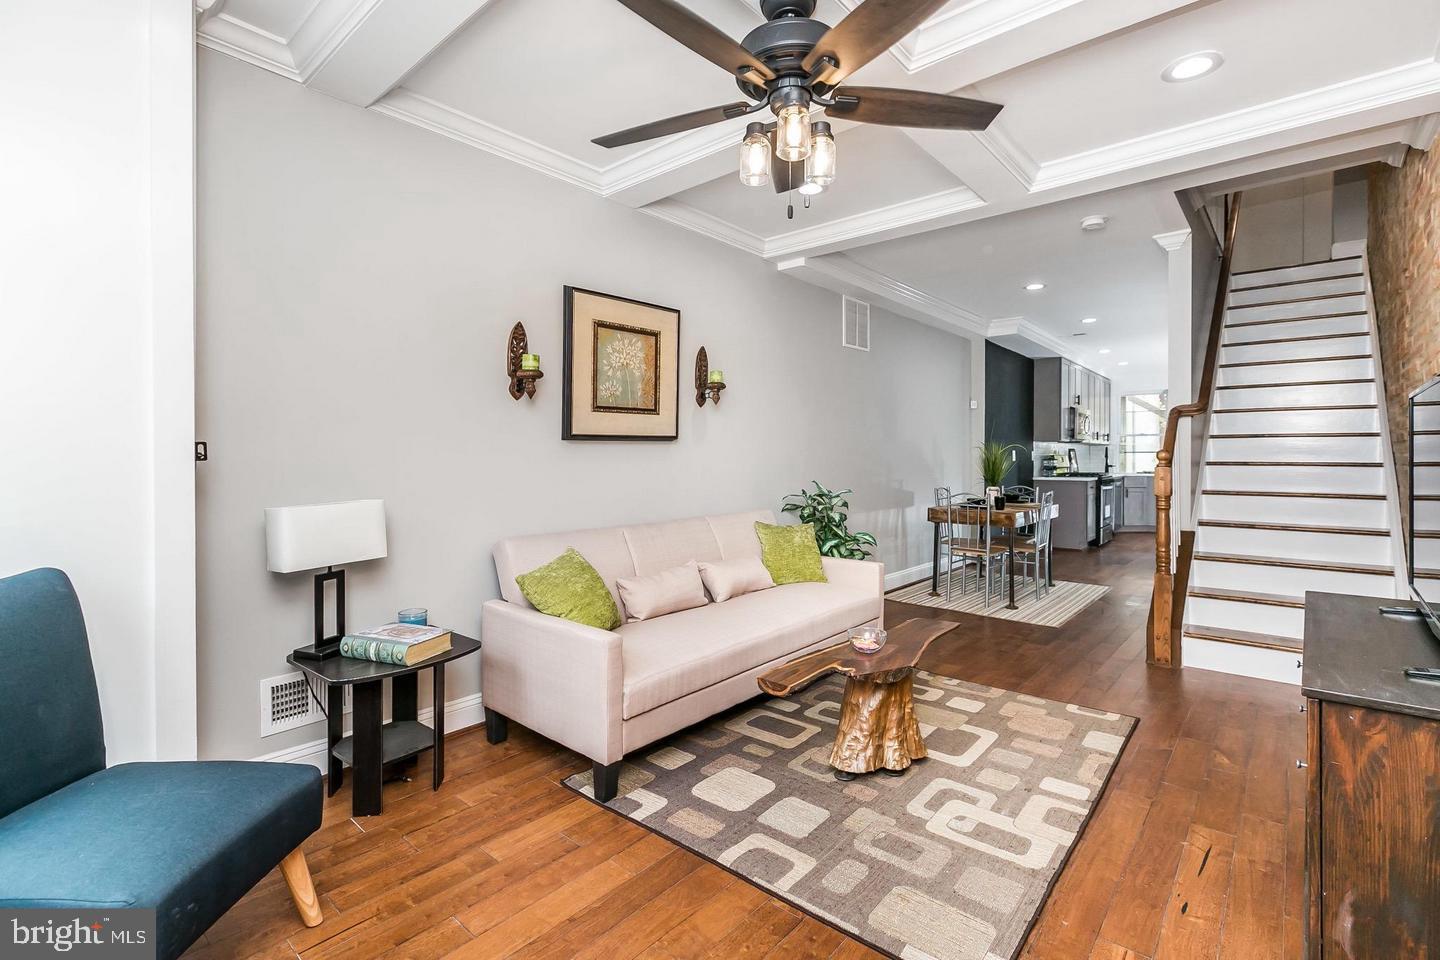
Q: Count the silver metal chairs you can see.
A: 4